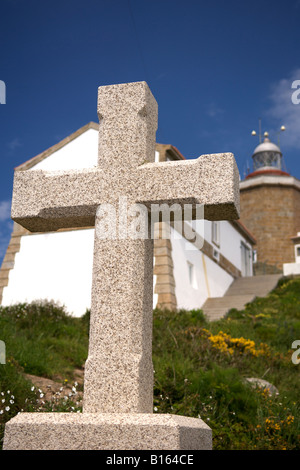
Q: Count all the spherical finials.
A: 3